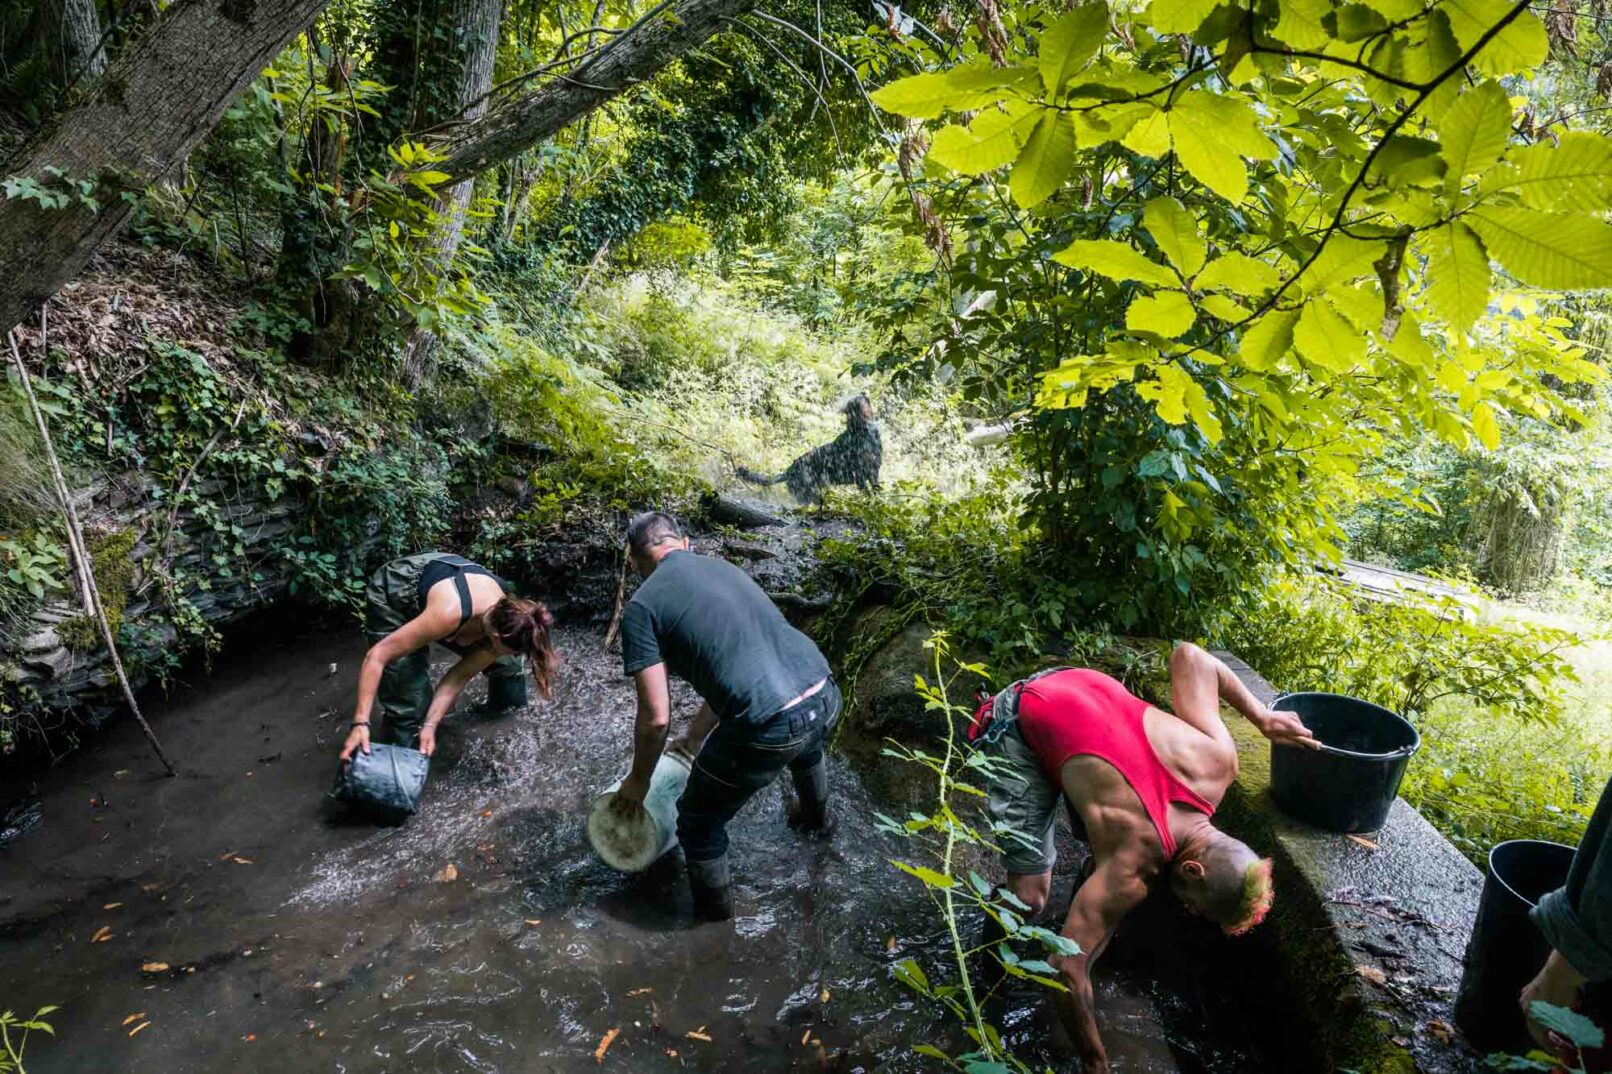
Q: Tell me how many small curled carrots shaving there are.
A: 0